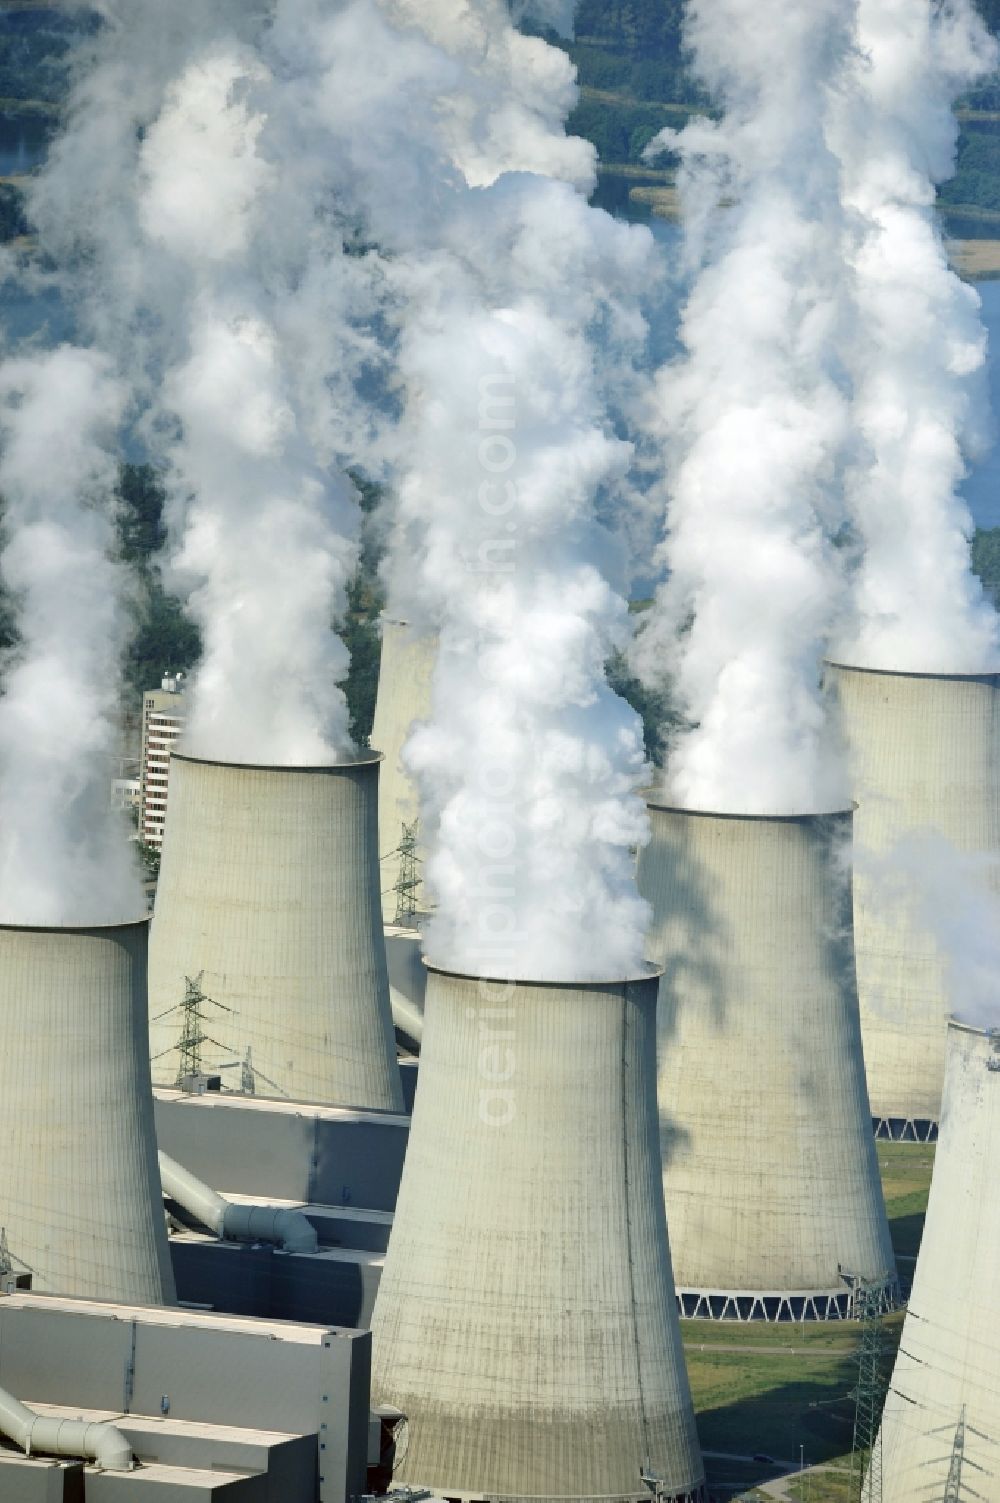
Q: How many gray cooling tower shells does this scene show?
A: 7